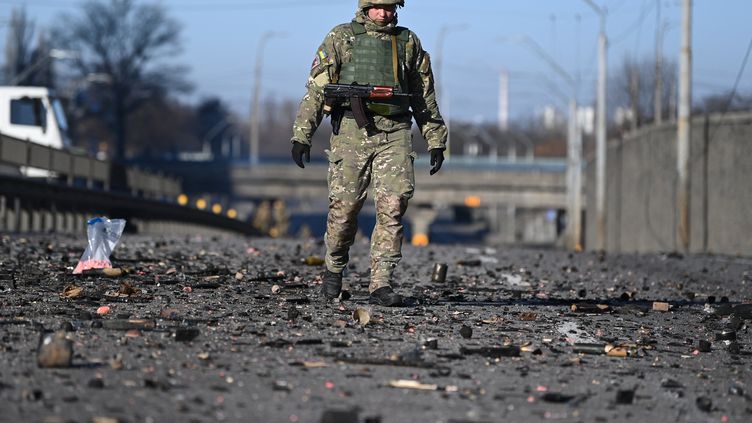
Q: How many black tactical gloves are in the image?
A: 2